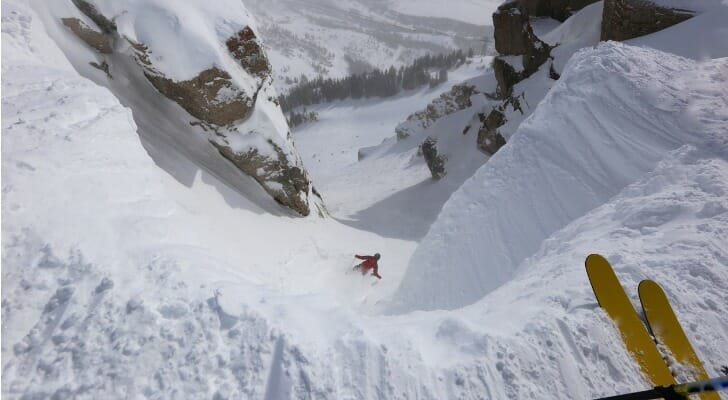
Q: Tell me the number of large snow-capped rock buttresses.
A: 2